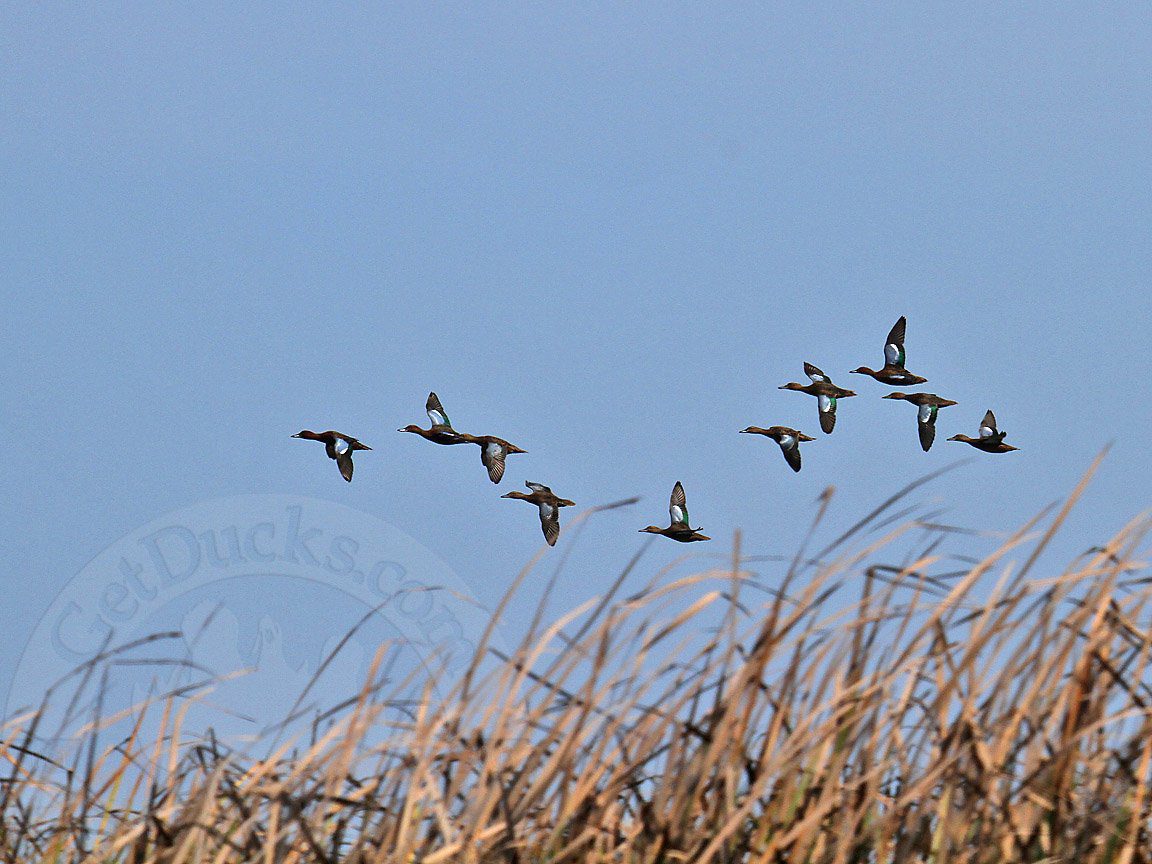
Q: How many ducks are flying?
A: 10